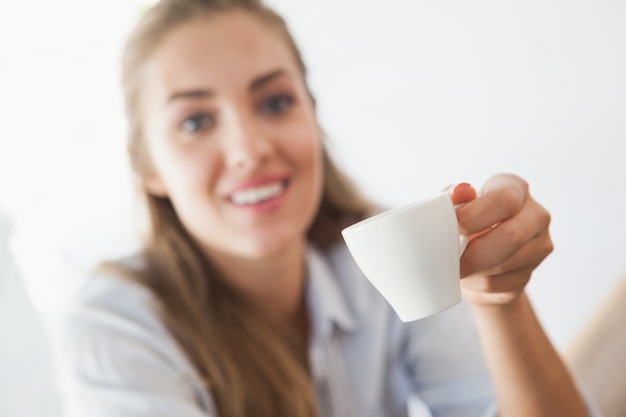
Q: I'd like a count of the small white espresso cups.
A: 1